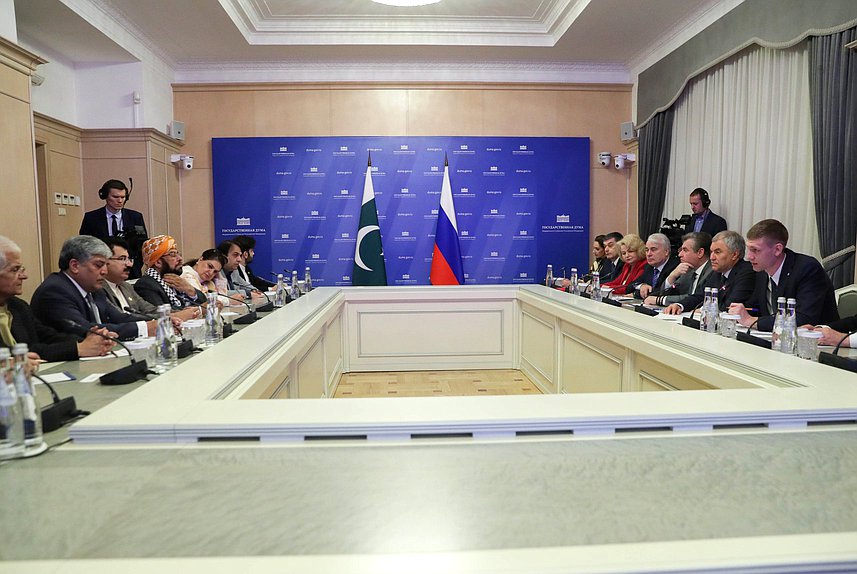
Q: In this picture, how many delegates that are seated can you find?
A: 14